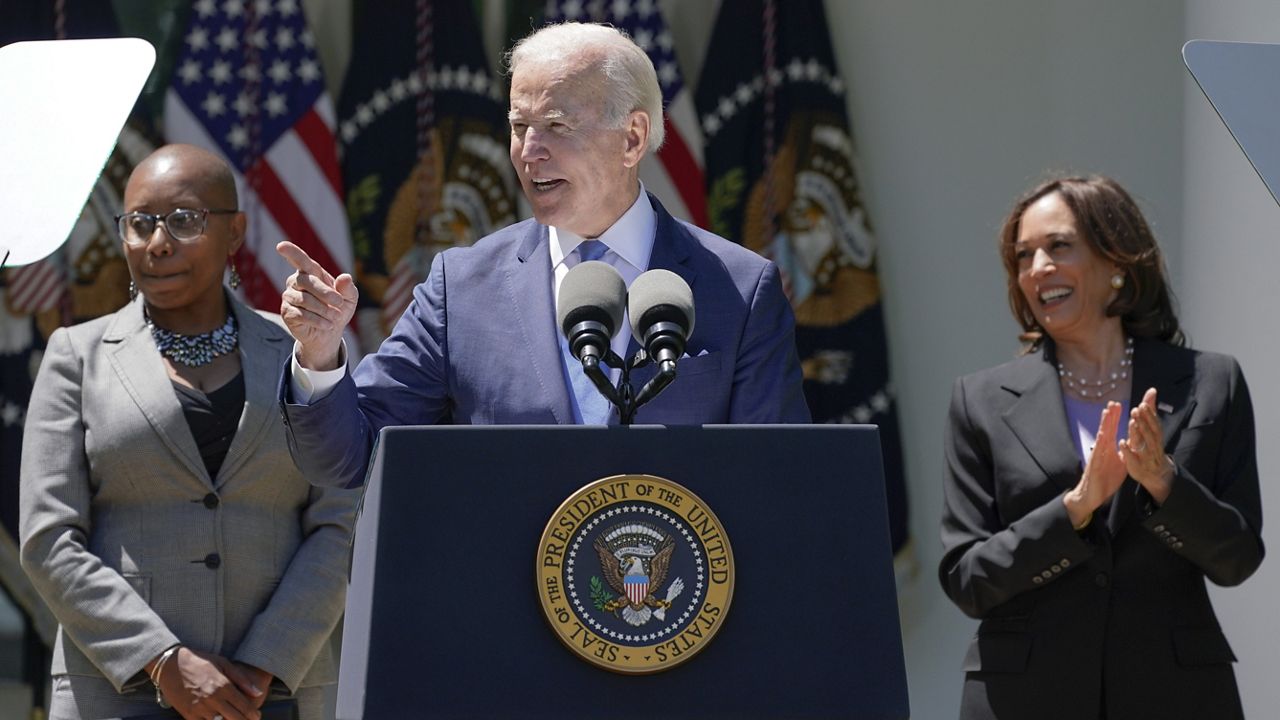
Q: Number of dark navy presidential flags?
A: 3